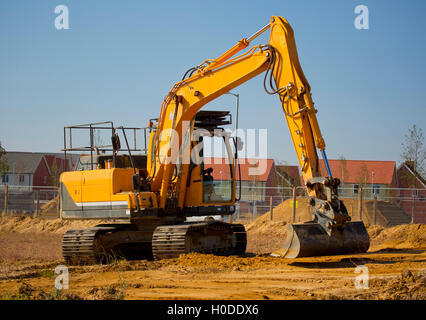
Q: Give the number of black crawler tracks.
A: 2